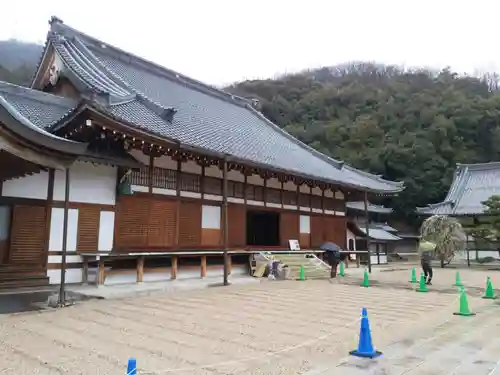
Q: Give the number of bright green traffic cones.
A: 8